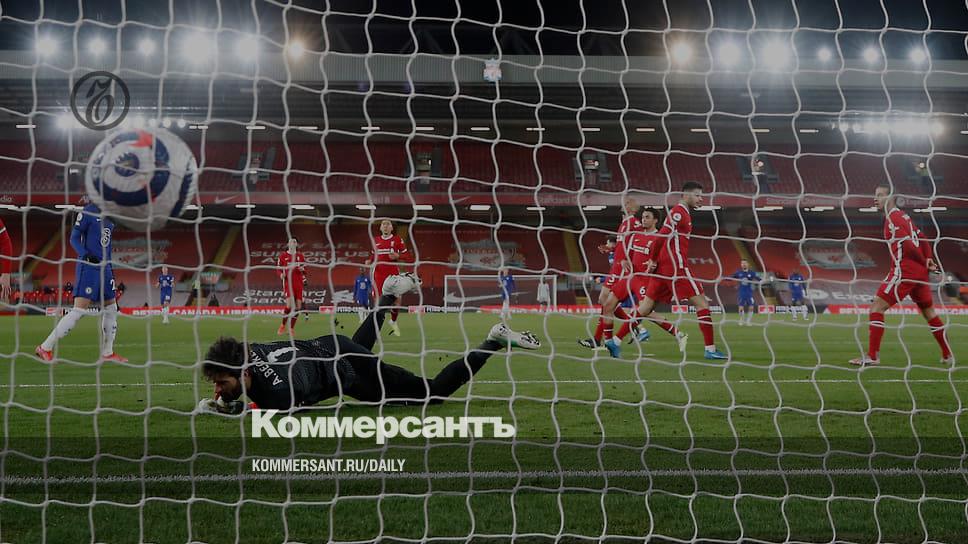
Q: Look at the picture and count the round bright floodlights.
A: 12